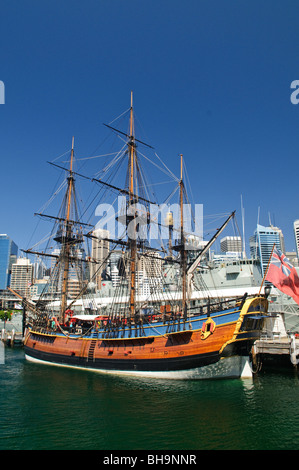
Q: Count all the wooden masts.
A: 3